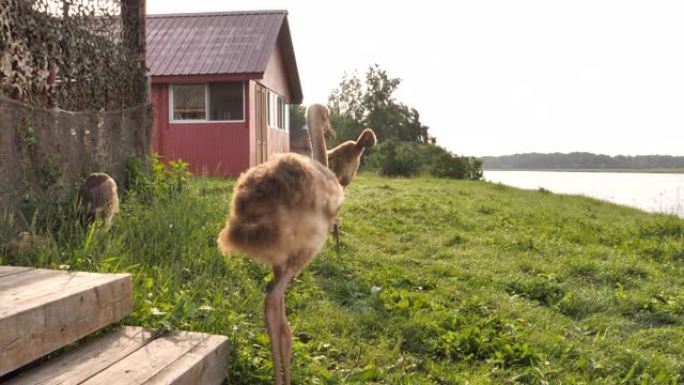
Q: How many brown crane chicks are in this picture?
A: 3